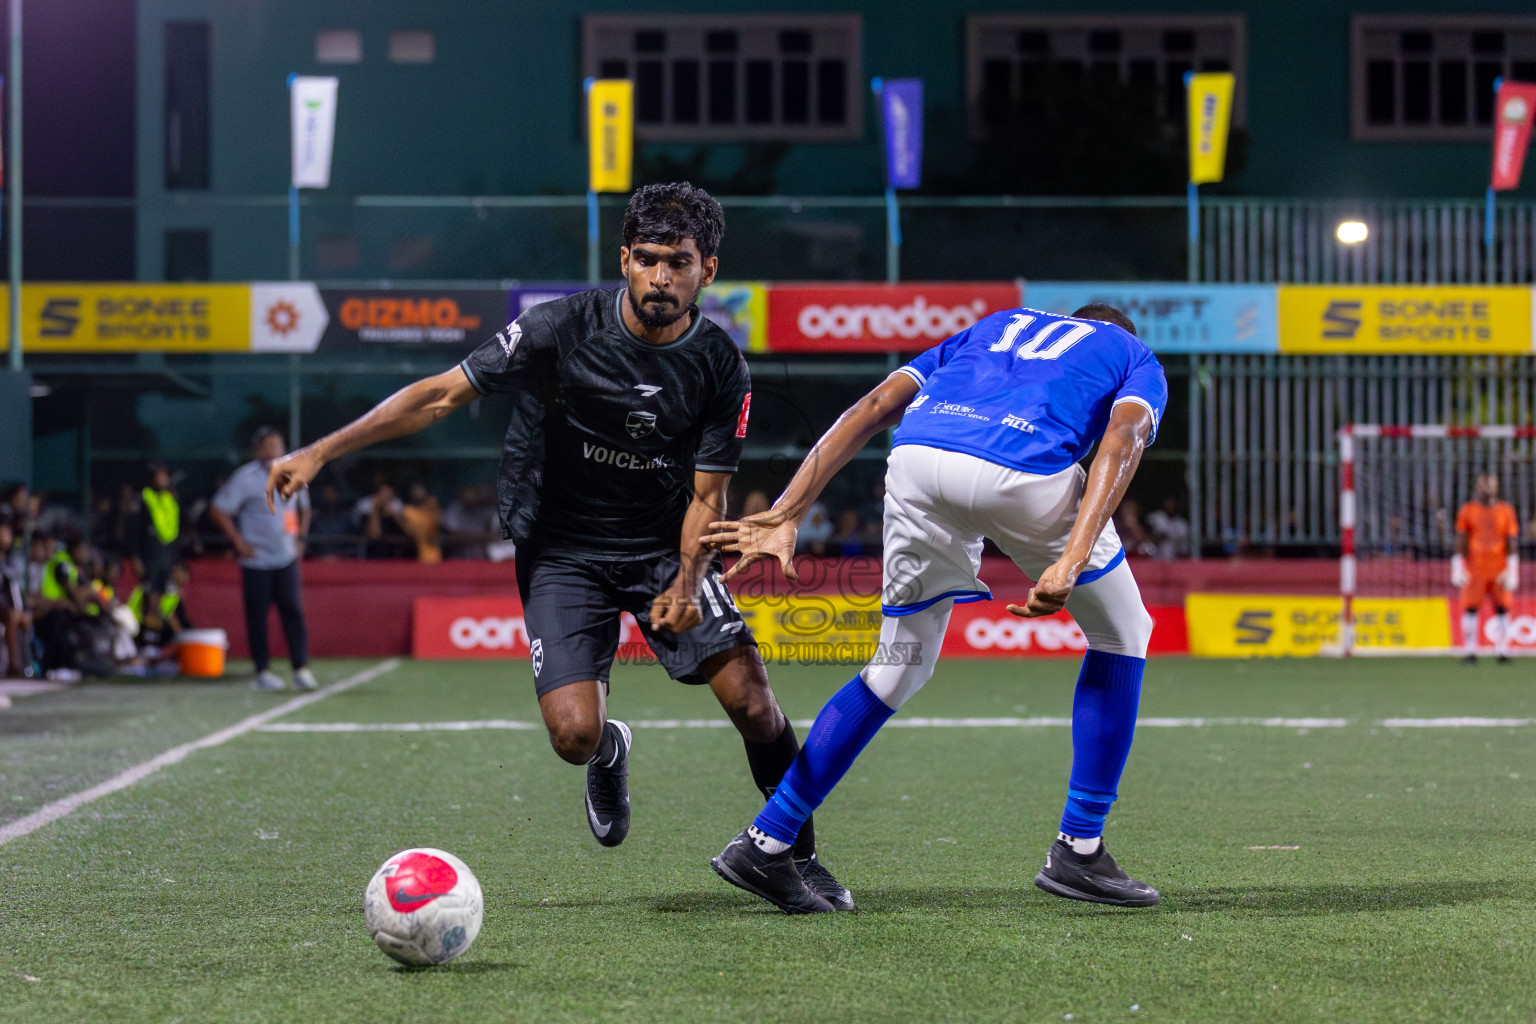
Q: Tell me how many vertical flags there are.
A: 5